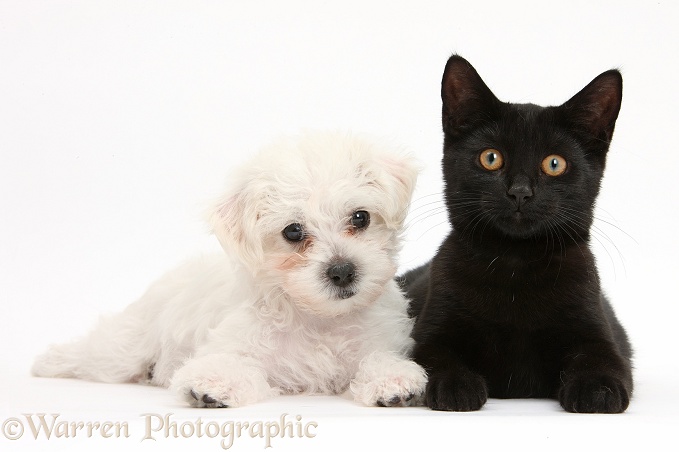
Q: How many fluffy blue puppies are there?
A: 0